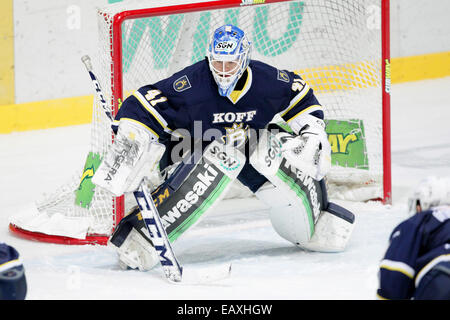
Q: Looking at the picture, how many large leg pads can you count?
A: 2